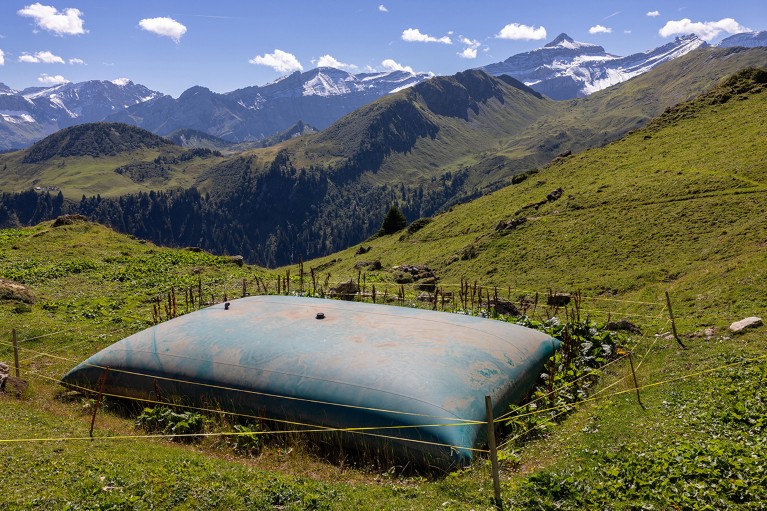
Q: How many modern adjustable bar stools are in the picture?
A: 0